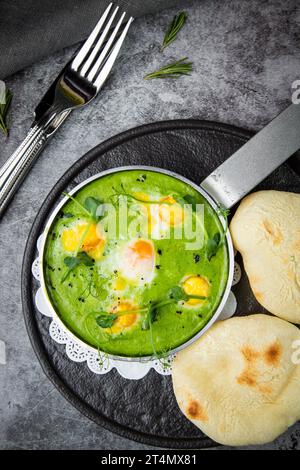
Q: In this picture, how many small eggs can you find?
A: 5